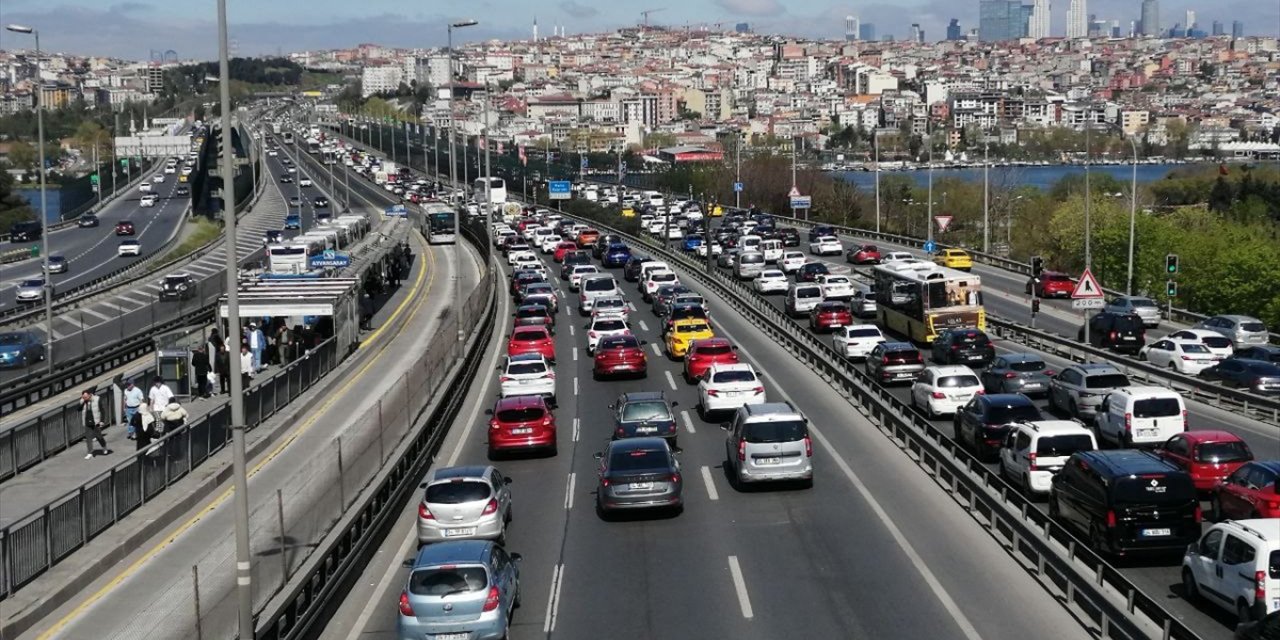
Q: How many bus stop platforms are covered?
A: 1